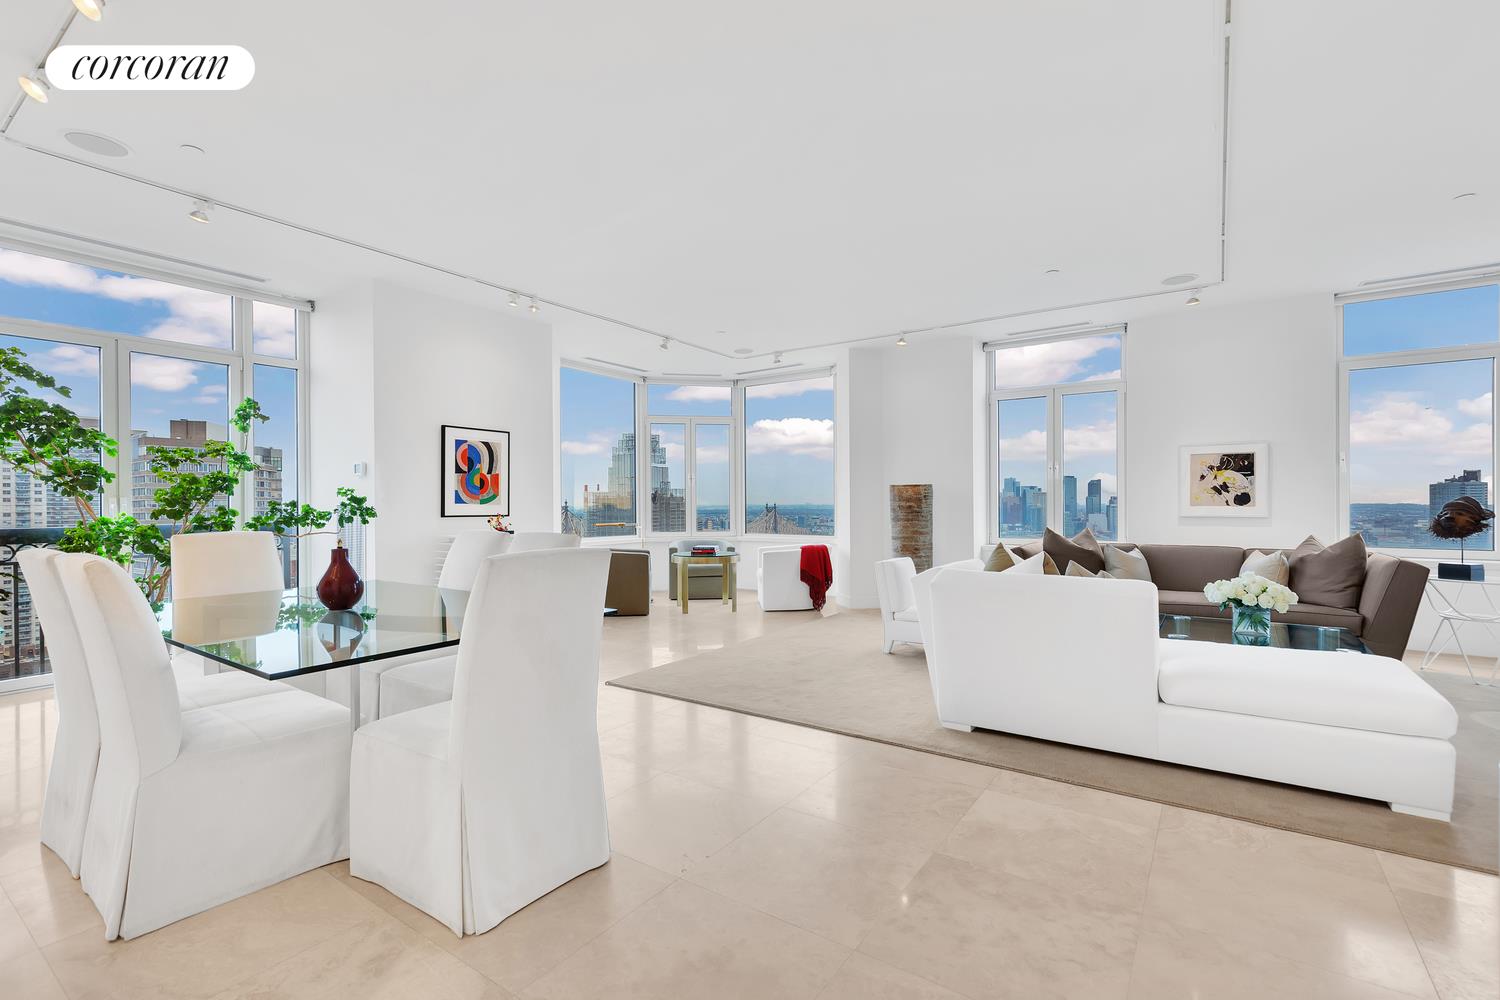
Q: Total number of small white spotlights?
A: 9